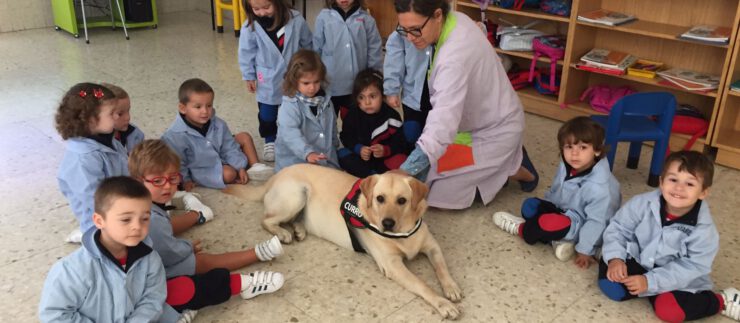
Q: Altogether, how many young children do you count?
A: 12